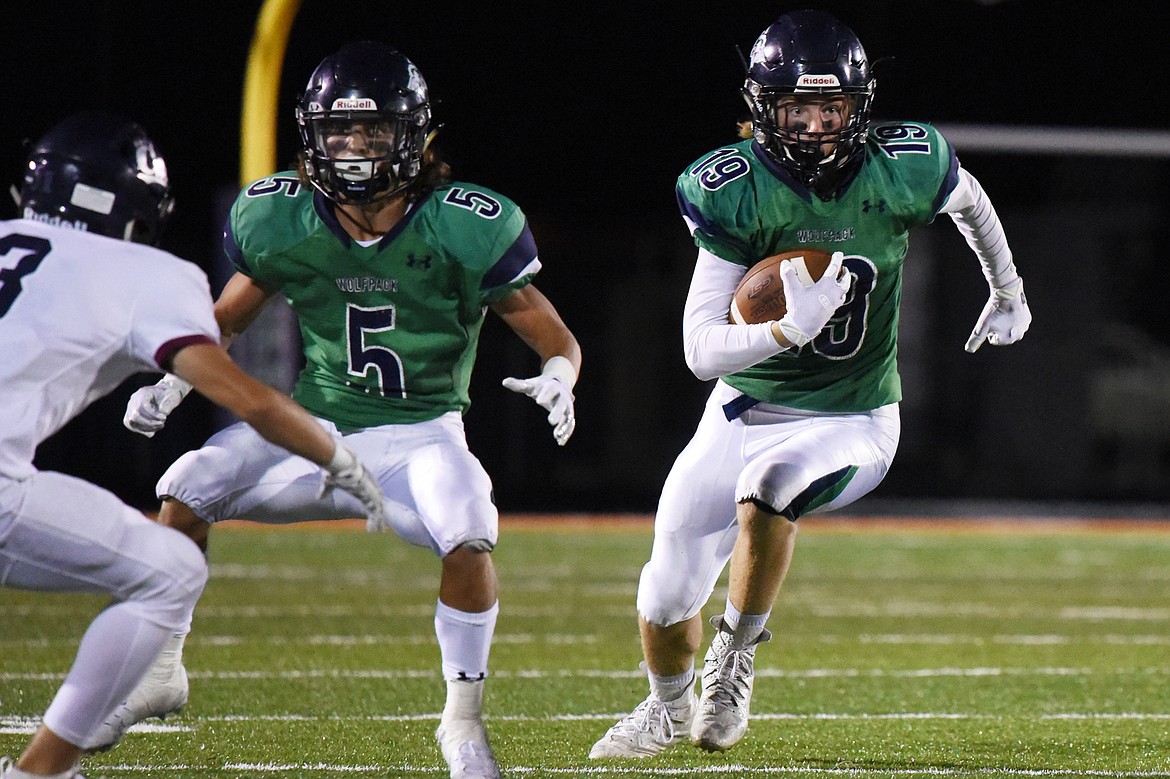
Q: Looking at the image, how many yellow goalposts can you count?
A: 1